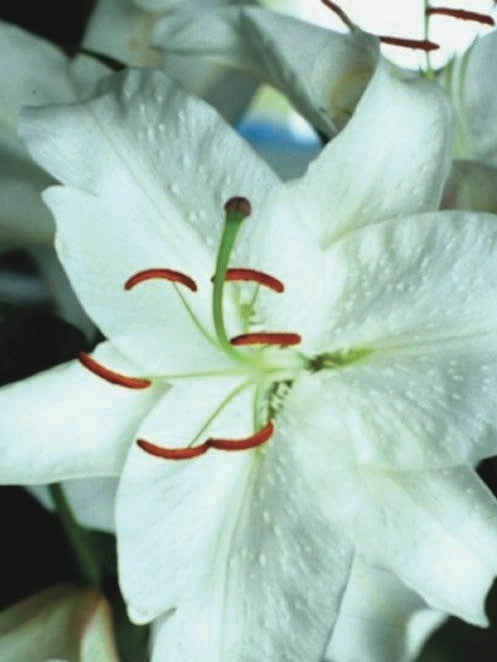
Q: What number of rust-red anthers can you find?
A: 9